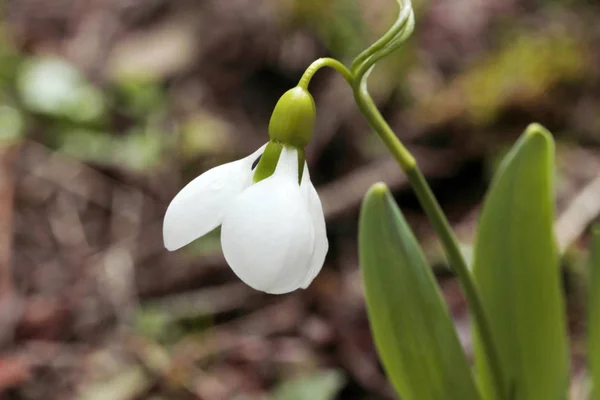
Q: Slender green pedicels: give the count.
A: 1